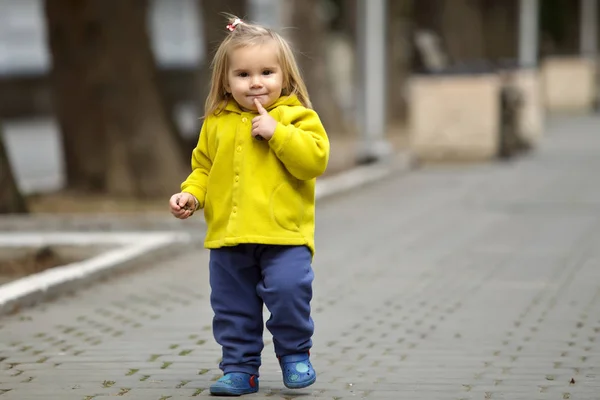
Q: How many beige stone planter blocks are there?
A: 3